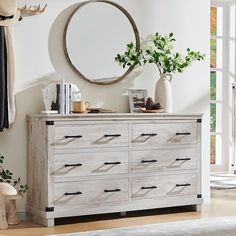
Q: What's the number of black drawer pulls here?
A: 12